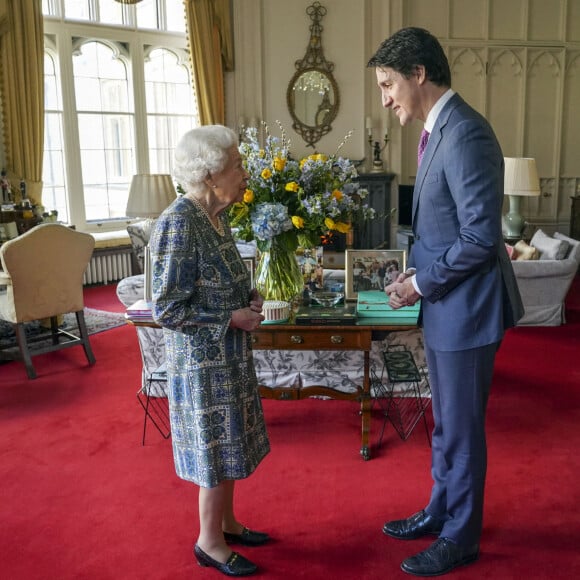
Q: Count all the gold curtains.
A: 2